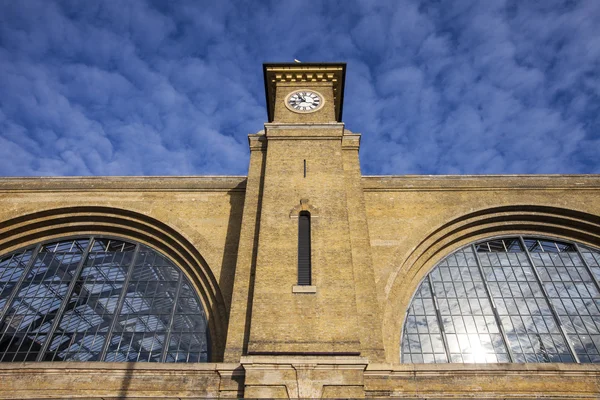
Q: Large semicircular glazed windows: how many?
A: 2